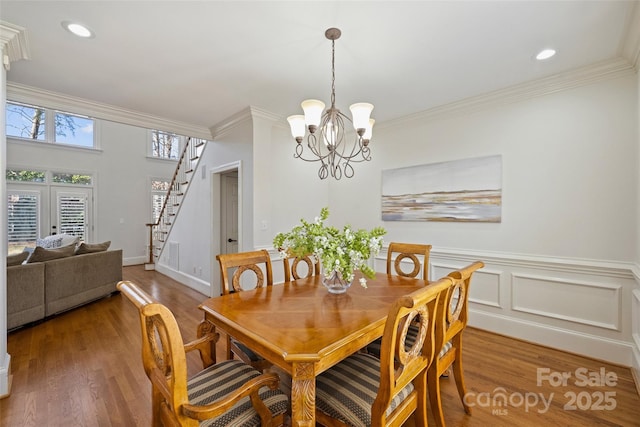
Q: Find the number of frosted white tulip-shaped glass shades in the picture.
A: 5